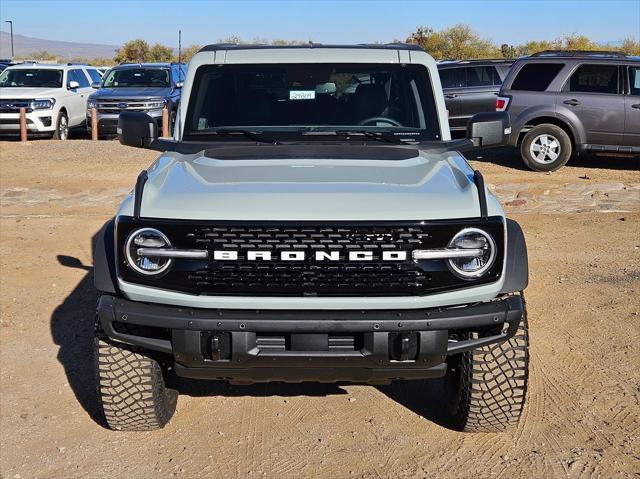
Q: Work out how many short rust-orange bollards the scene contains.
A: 3